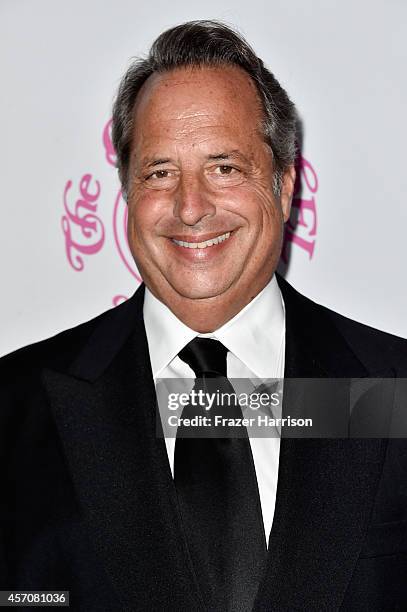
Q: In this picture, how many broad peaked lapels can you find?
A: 2